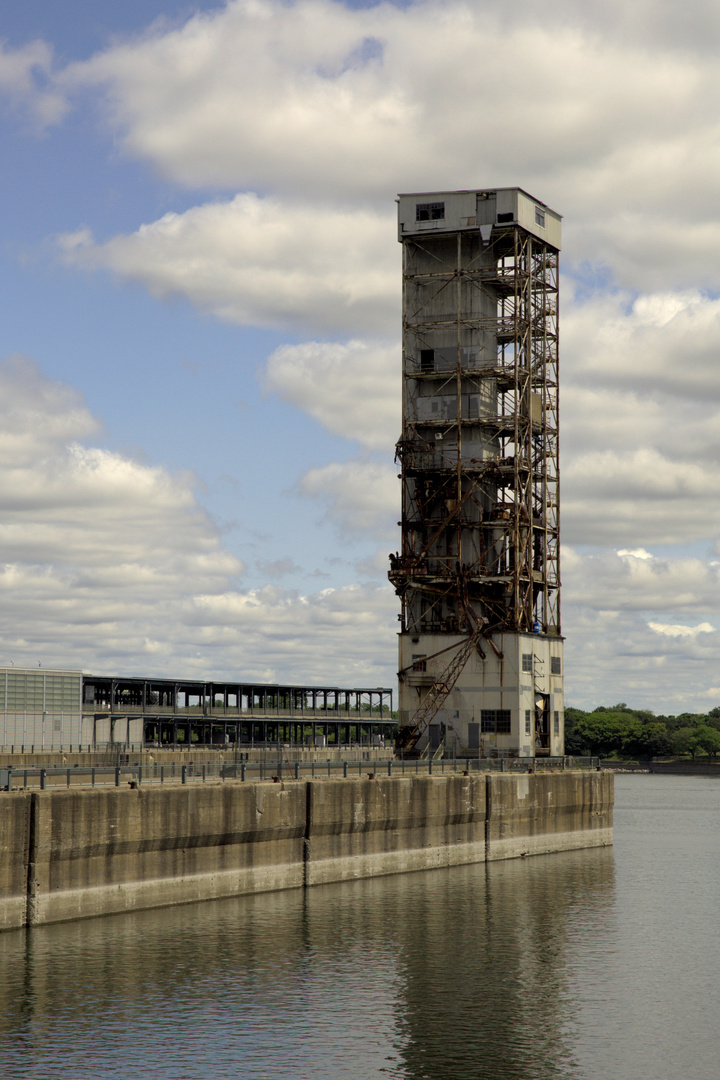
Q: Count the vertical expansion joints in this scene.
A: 3